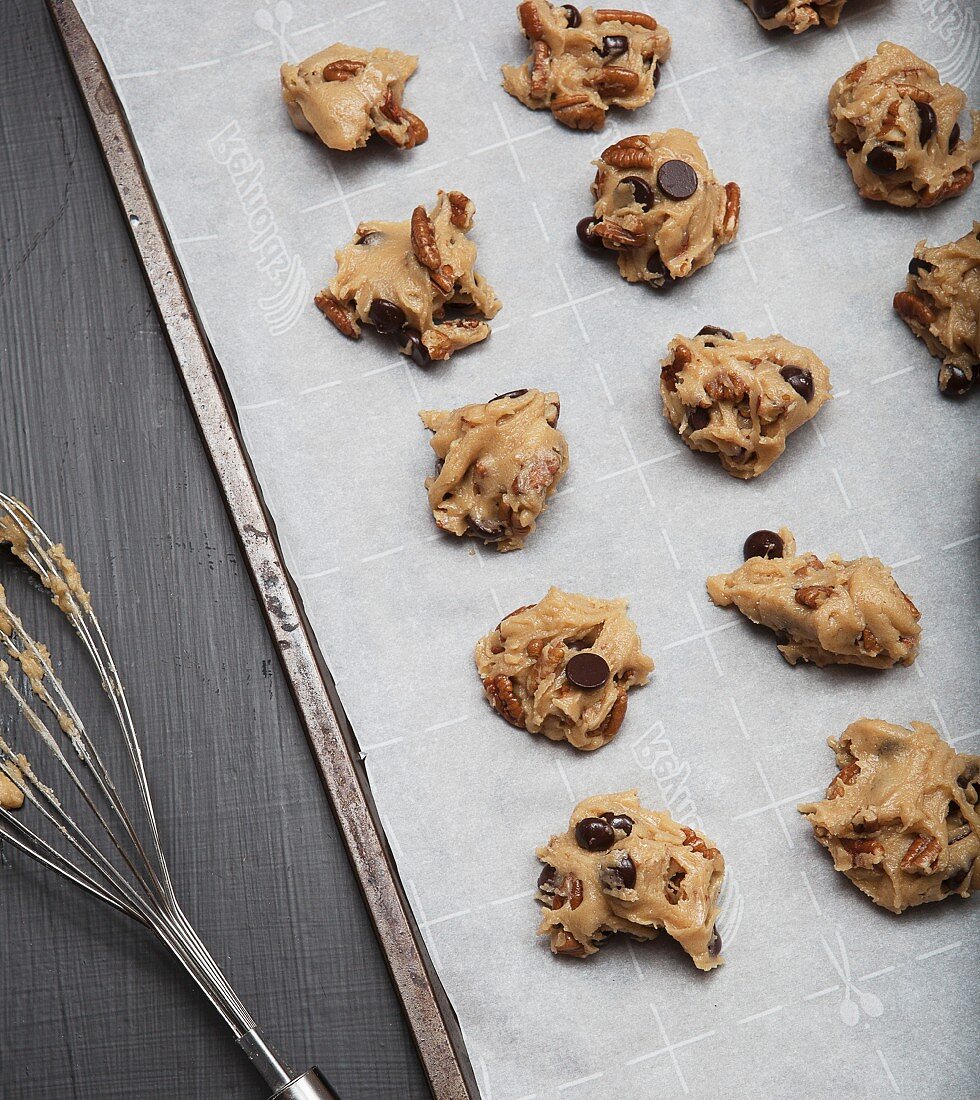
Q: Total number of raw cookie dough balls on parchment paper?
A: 13